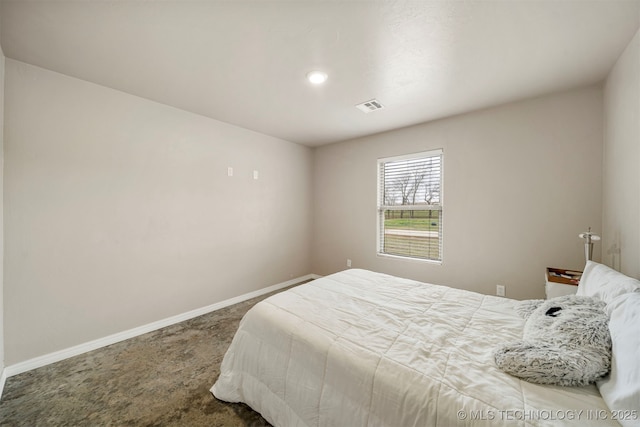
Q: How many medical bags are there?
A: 0